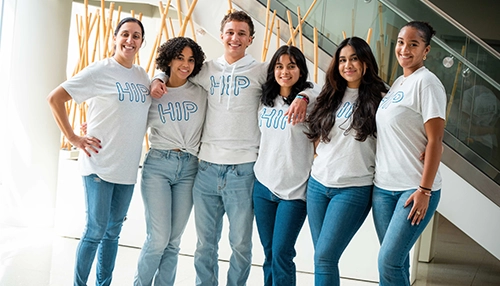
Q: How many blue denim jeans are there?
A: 6